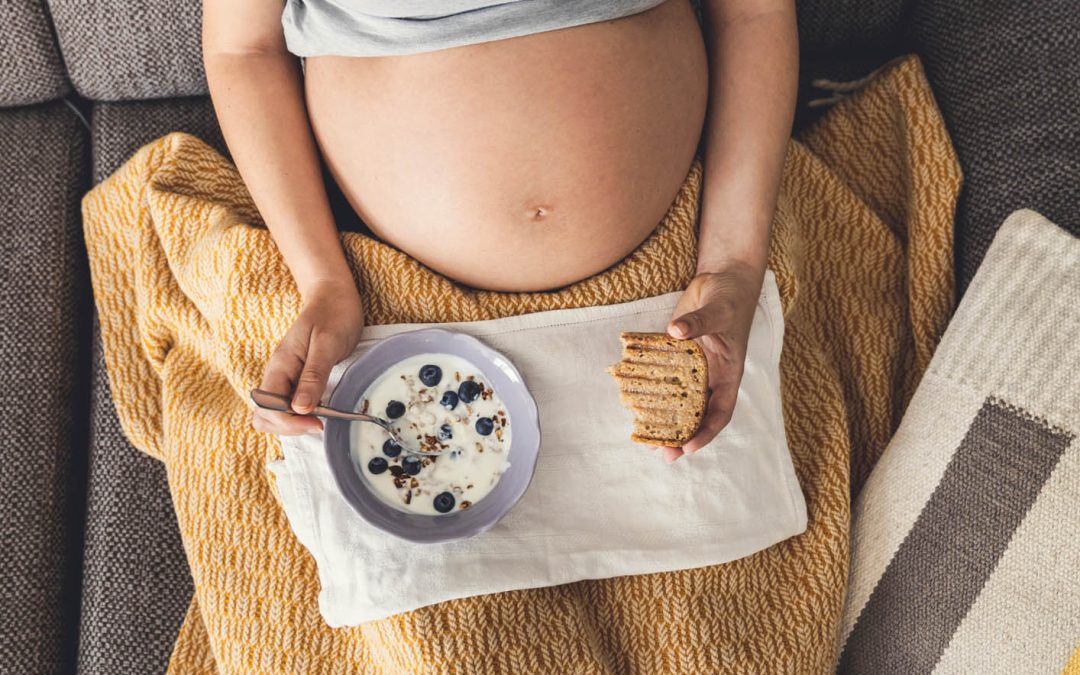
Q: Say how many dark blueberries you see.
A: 10